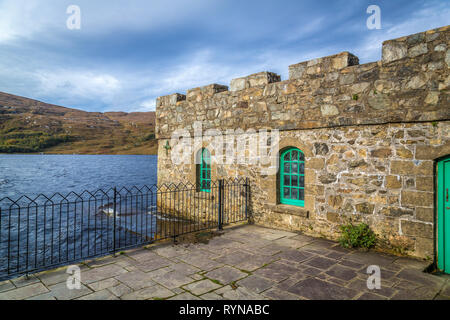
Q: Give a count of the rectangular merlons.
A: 5